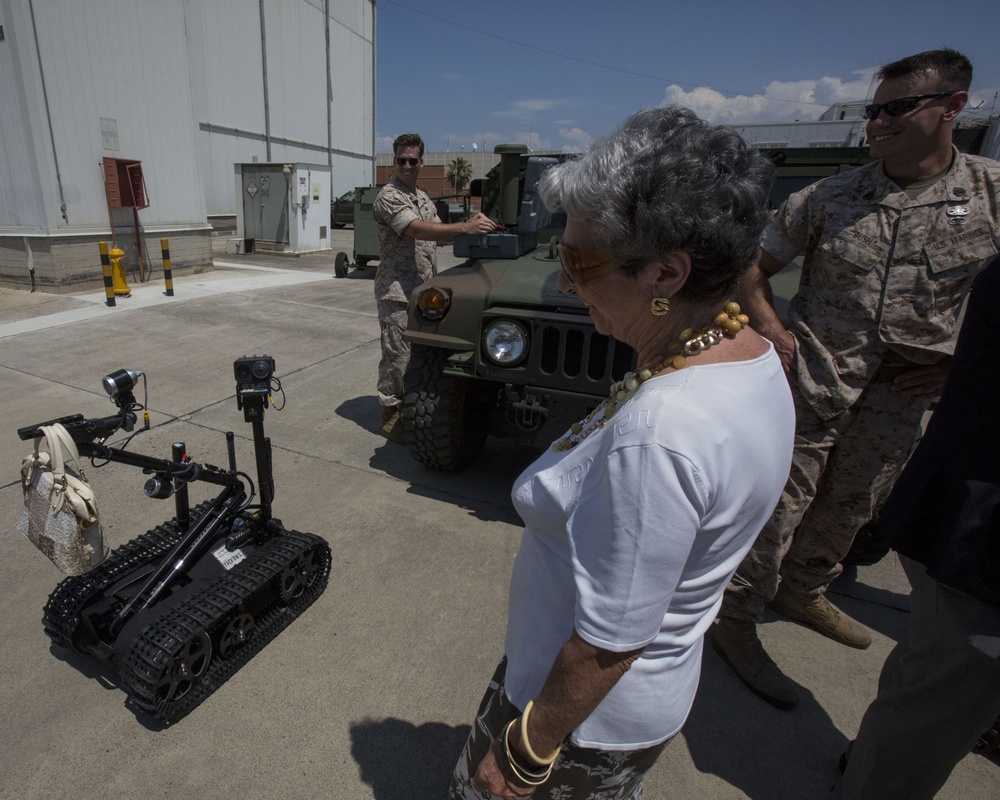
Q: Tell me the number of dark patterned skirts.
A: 1